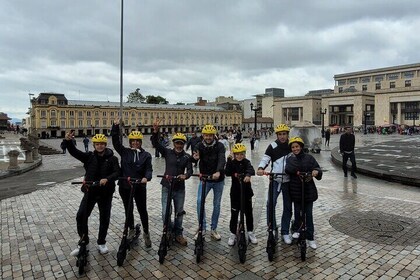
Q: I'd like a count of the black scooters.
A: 7